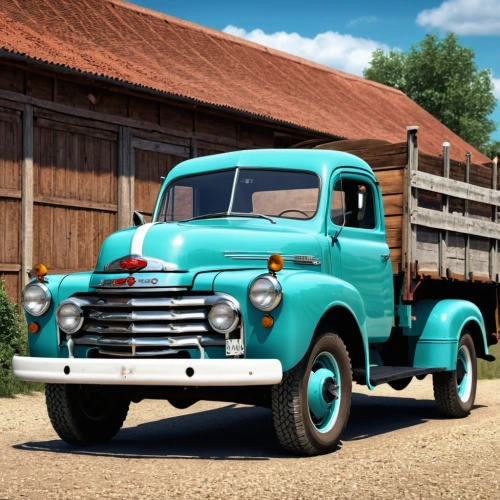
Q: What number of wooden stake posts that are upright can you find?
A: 4